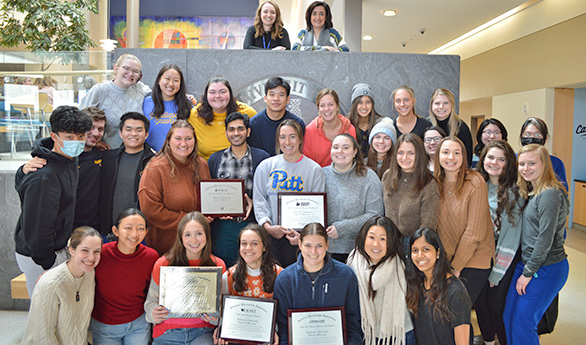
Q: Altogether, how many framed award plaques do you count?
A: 5